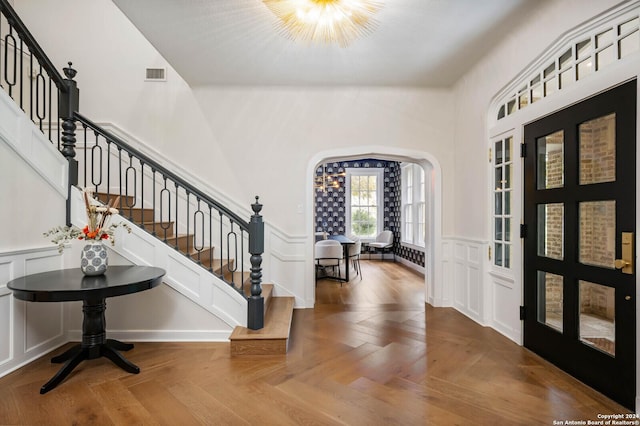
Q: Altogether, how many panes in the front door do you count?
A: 6